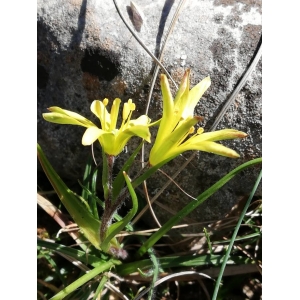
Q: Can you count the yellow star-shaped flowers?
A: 2